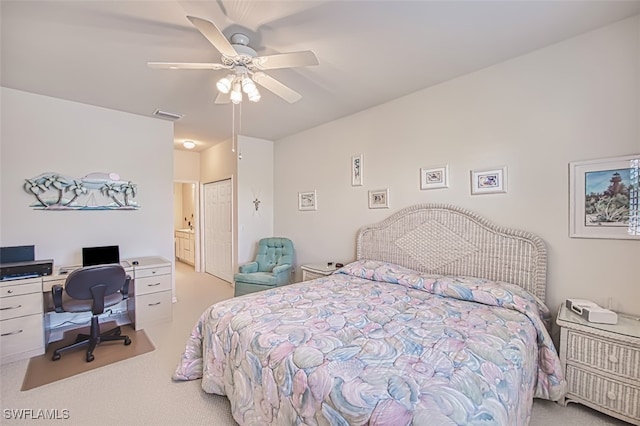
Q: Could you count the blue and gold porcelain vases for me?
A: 0